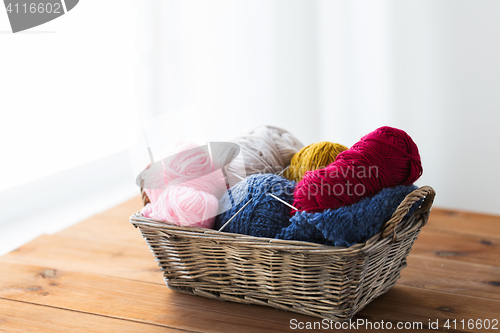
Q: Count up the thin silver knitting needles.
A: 2